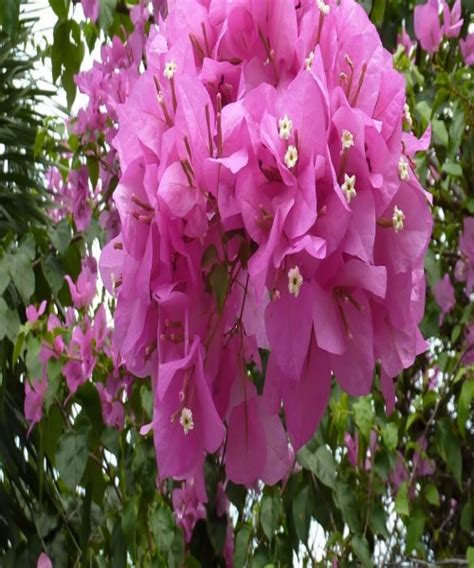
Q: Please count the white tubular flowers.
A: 11